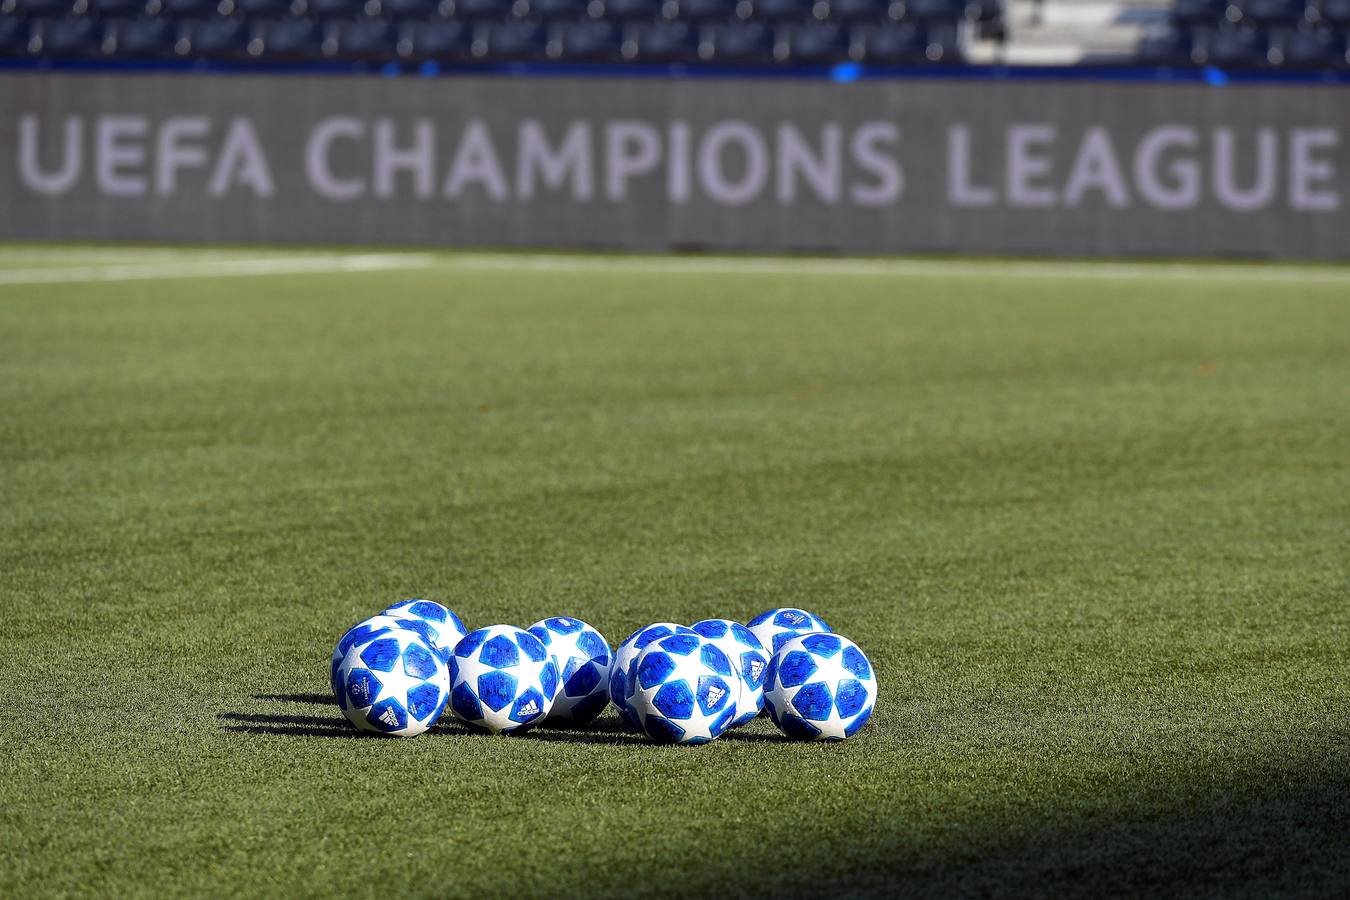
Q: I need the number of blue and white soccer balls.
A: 10